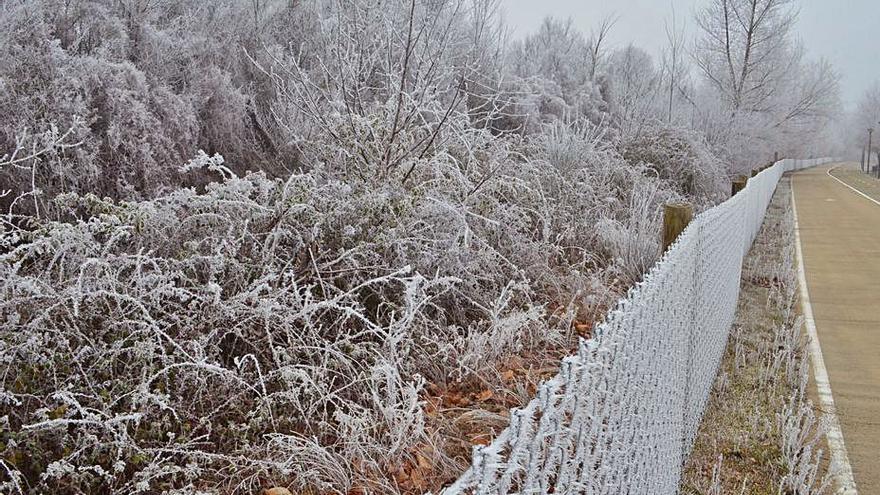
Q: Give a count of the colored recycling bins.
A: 0